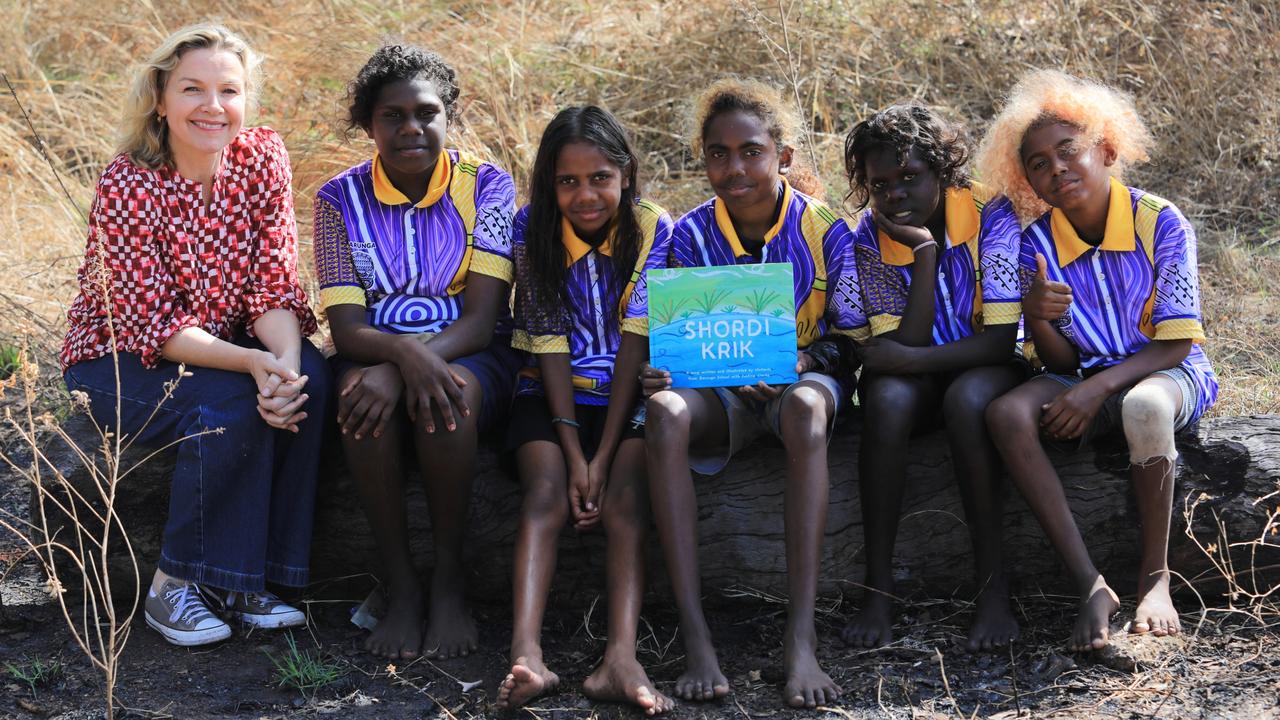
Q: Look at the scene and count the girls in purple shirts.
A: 5